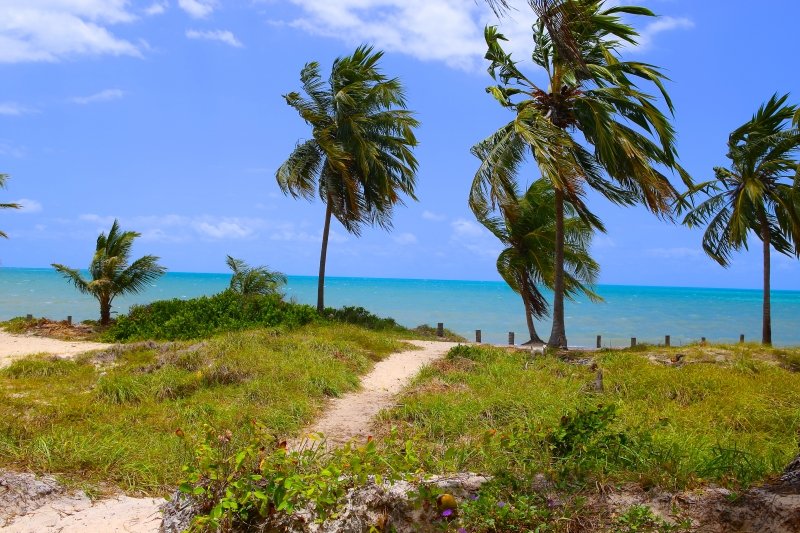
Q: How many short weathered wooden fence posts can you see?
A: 10